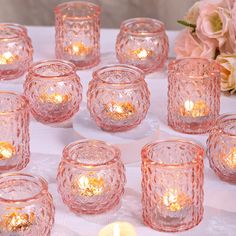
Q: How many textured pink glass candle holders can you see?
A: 11